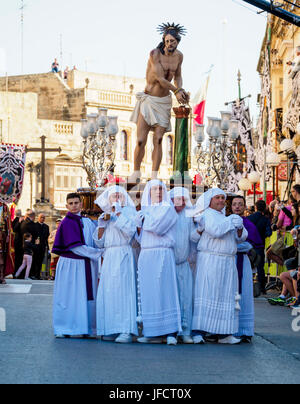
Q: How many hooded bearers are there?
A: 4